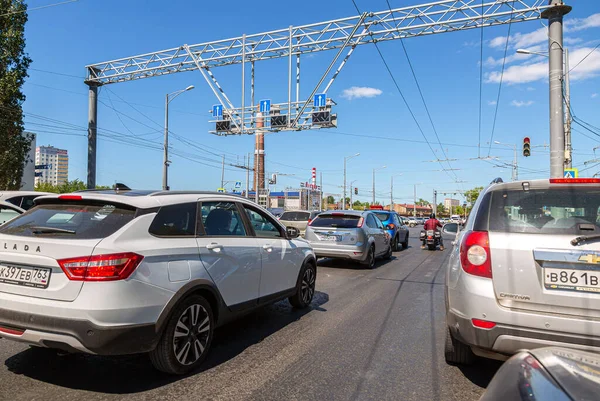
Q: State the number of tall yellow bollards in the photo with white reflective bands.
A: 0